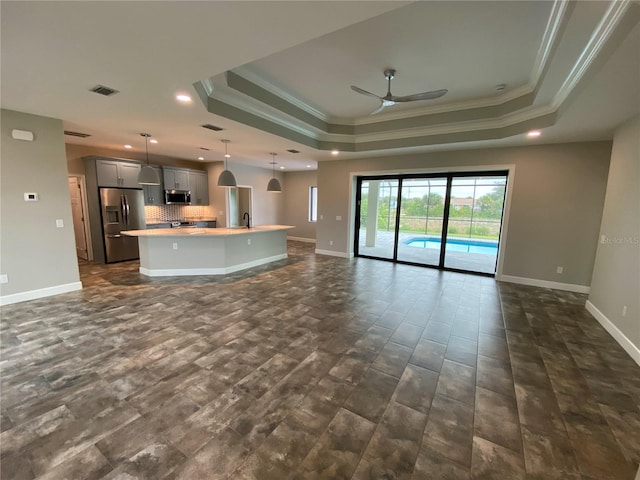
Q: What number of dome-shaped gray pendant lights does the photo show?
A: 3